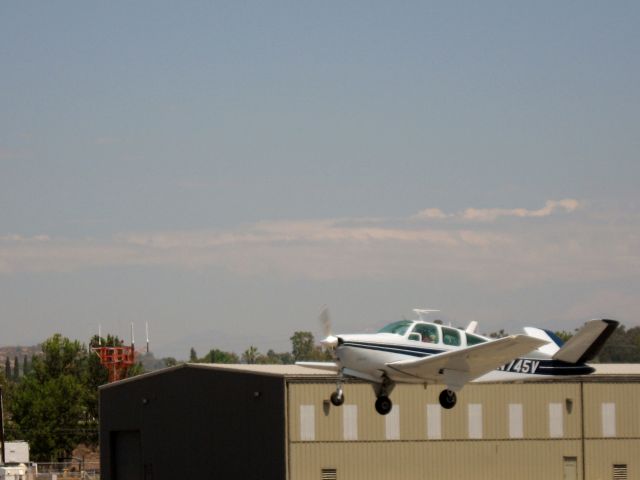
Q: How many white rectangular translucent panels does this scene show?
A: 8